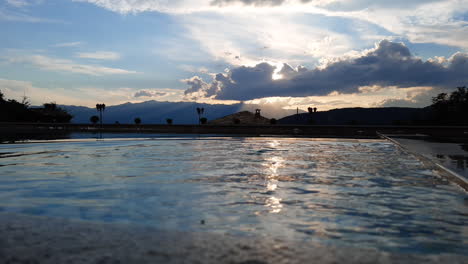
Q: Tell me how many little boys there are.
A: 0